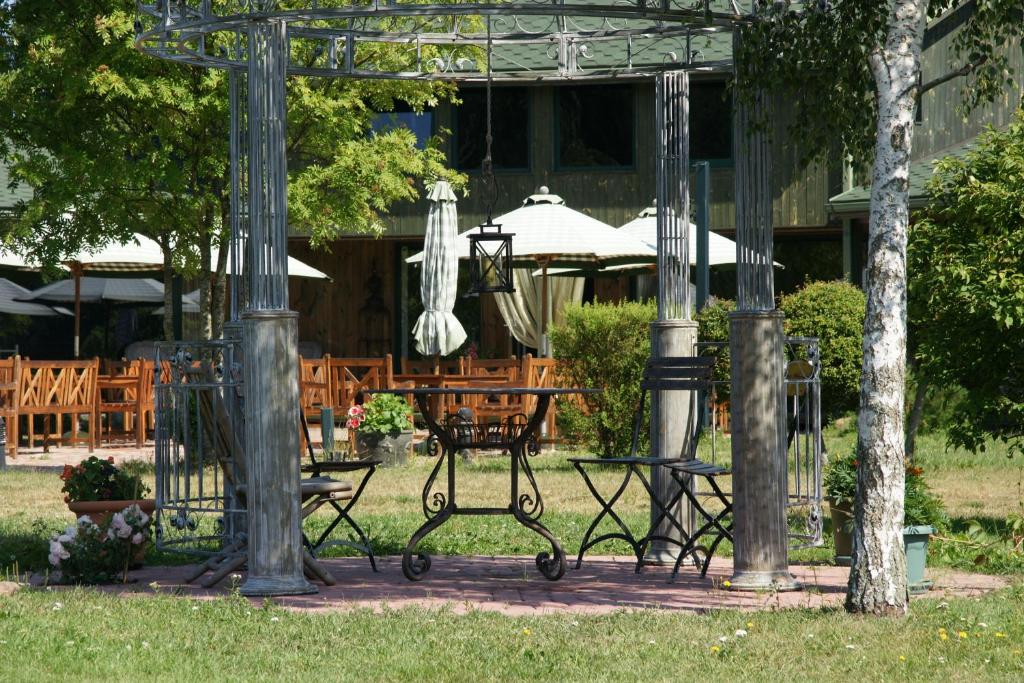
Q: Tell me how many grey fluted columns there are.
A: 4